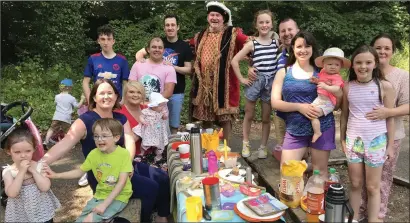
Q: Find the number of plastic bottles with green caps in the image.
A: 2